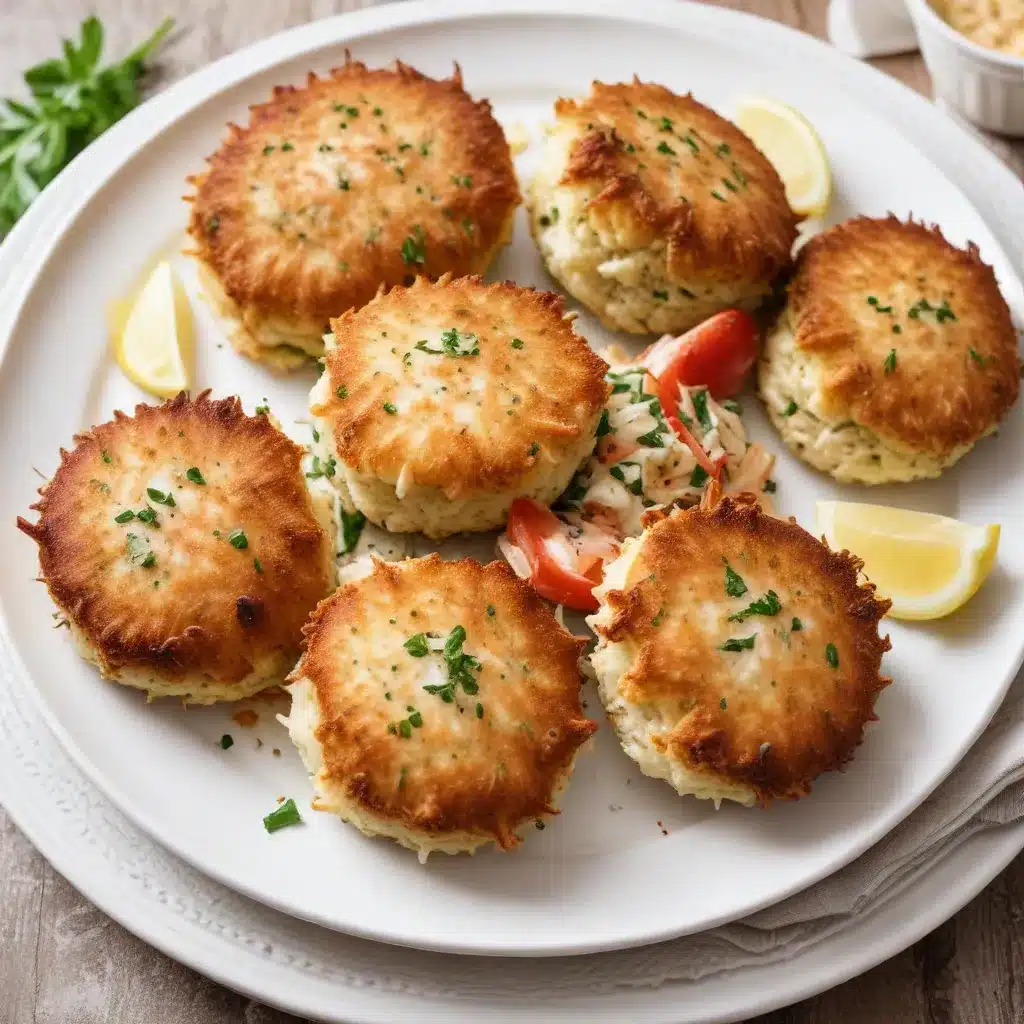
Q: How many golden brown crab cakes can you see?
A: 7